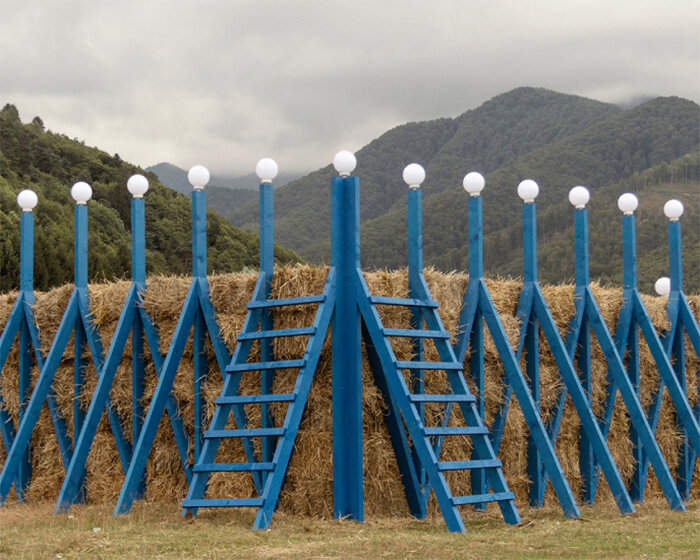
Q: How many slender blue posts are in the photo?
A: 12